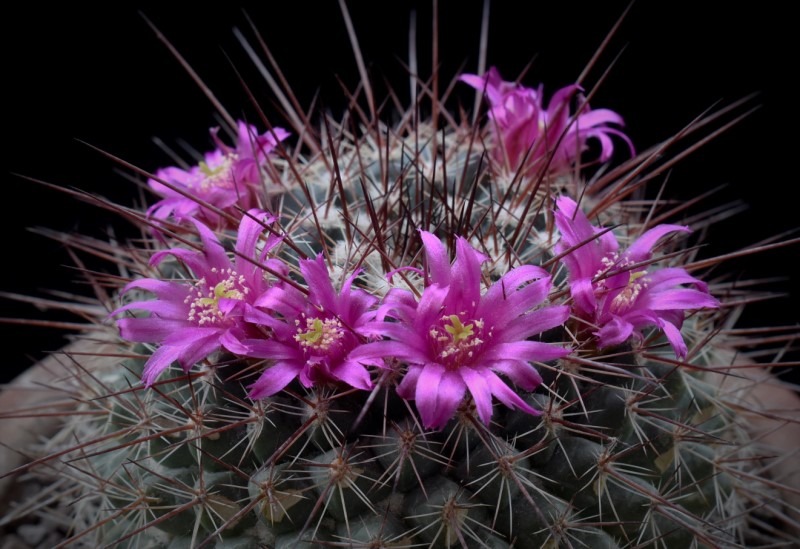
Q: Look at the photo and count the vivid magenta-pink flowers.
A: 6